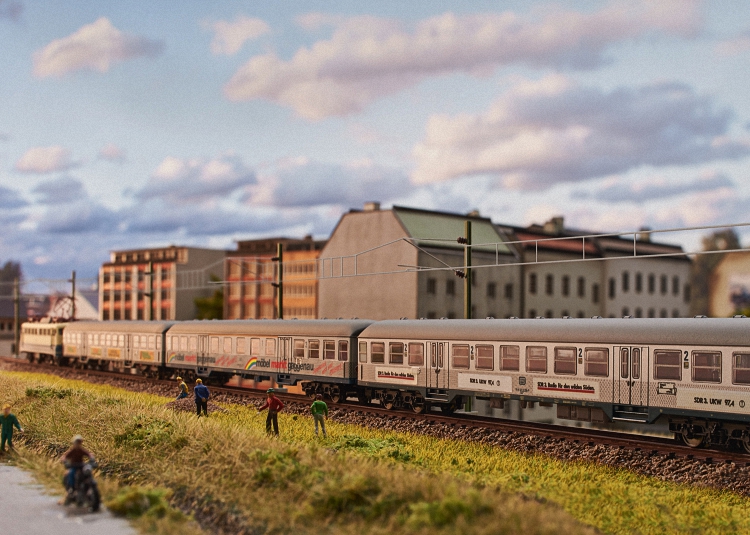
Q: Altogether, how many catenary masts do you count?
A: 5